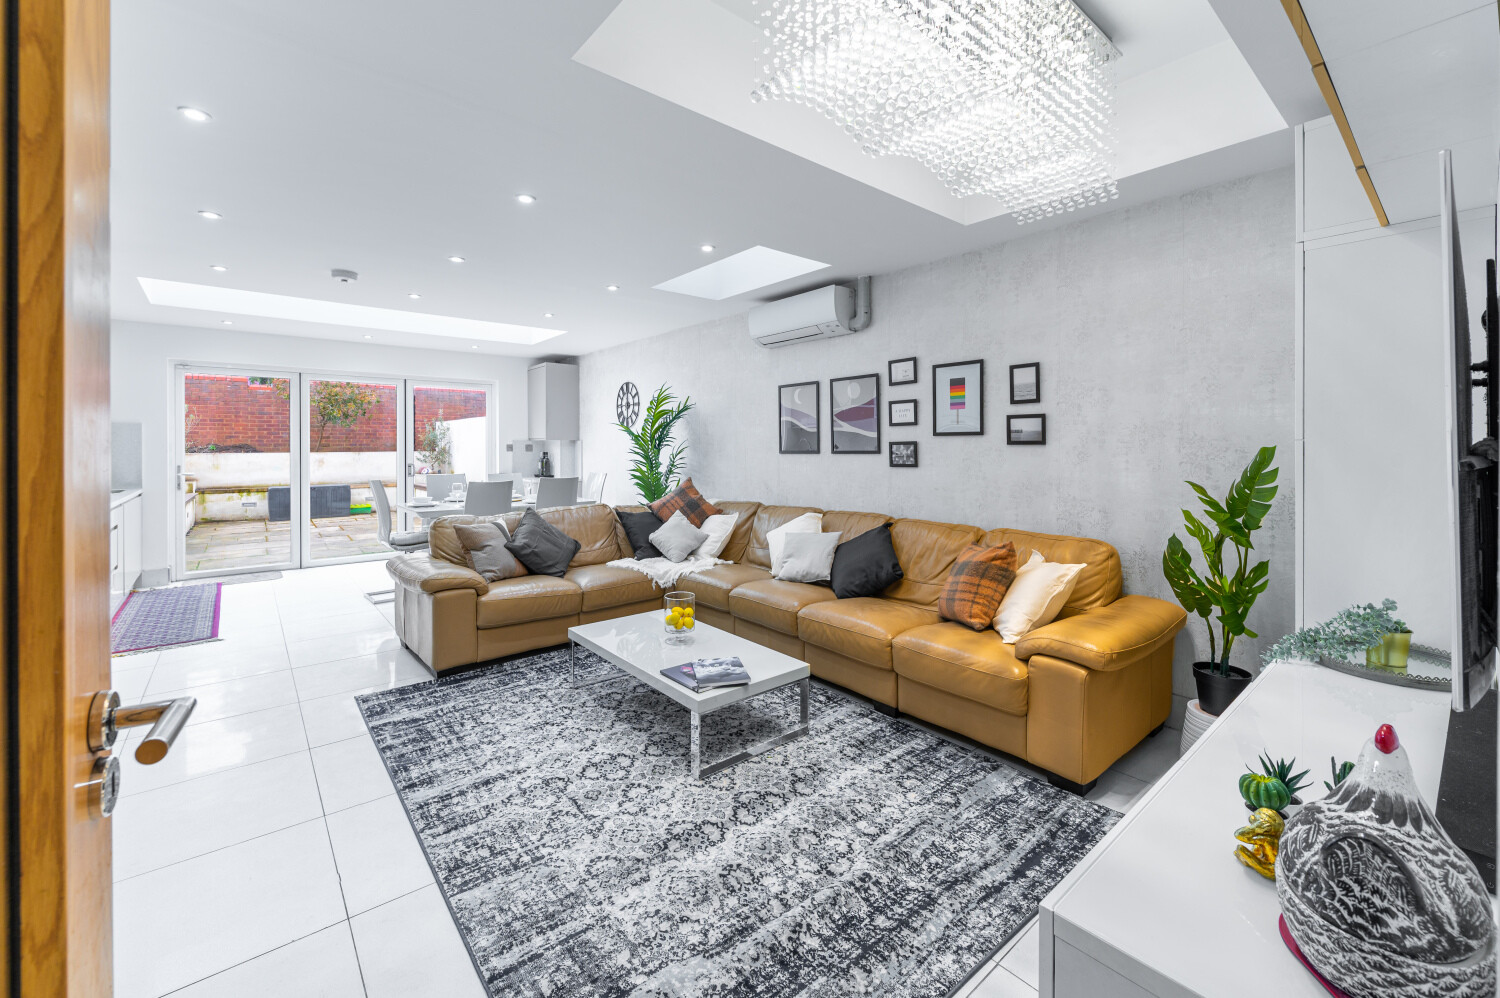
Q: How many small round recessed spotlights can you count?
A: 12